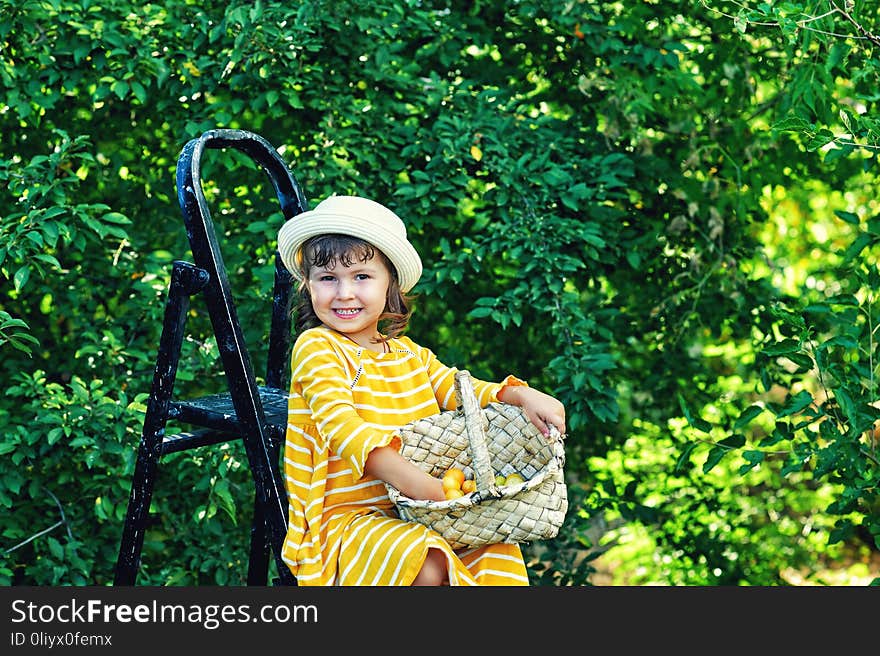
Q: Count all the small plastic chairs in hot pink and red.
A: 0